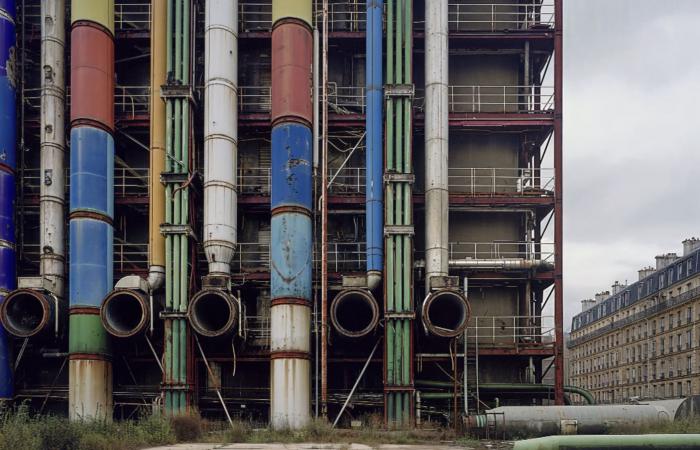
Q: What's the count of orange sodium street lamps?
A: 0